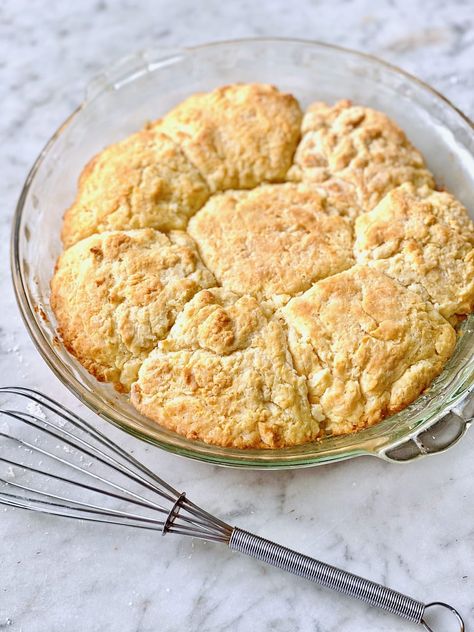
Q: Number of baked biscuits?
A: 8